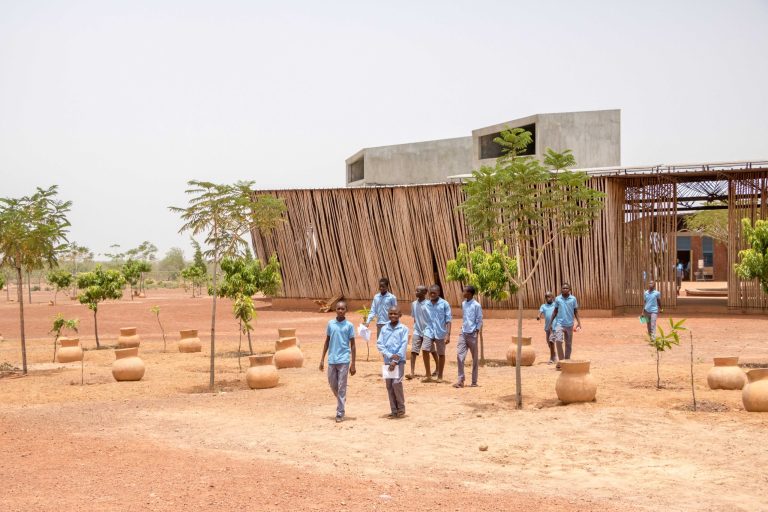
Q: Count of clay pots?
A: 11